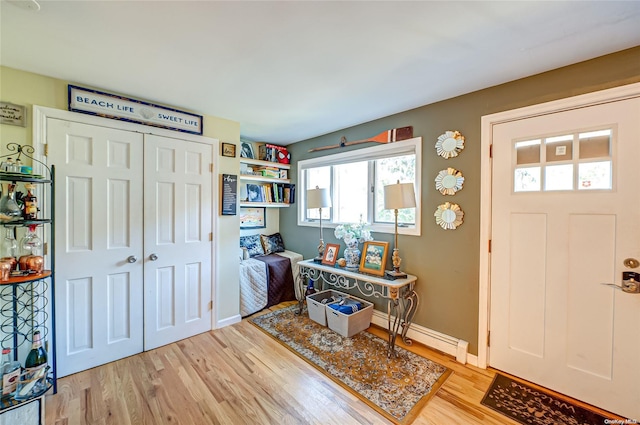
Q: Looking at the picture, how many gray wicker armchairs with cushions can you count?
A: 0